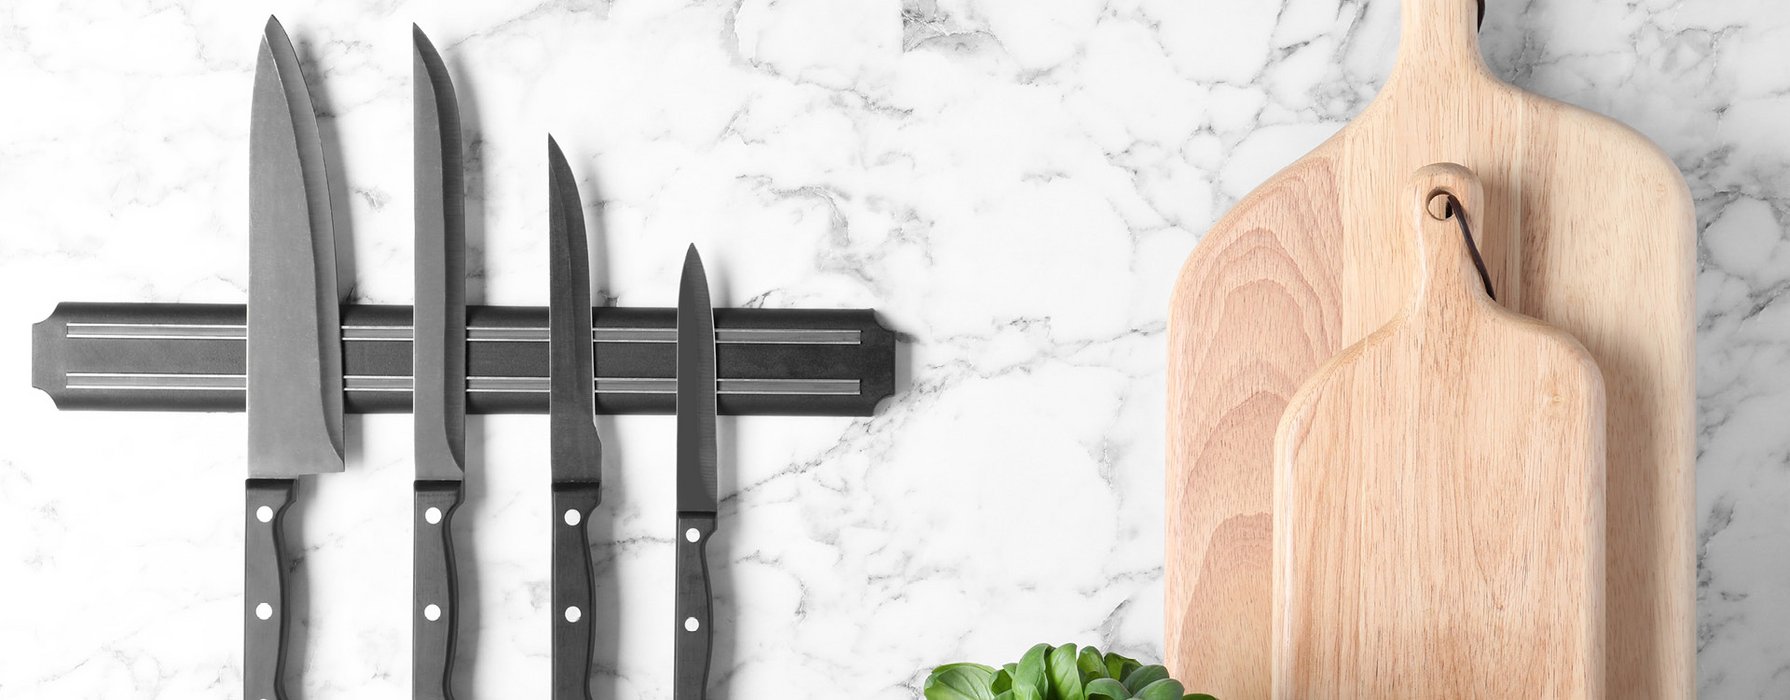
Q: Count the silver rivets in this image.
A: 8